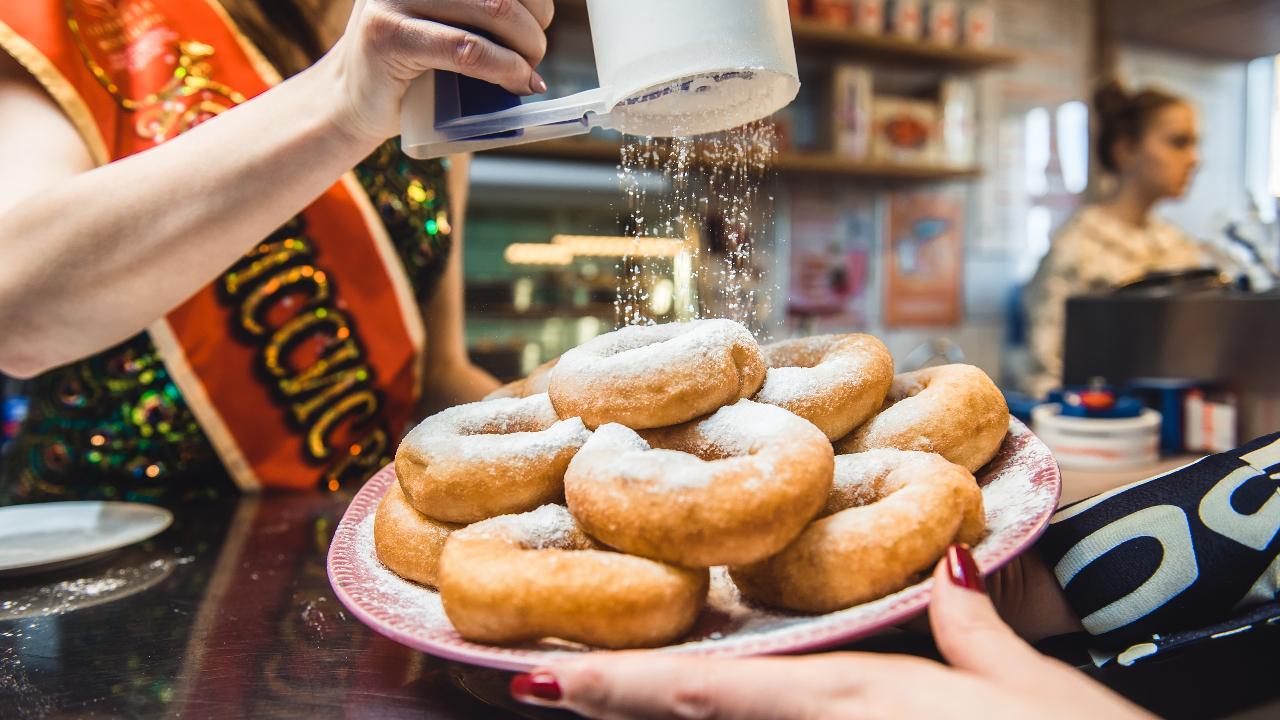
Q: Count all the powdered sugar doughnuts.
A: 9